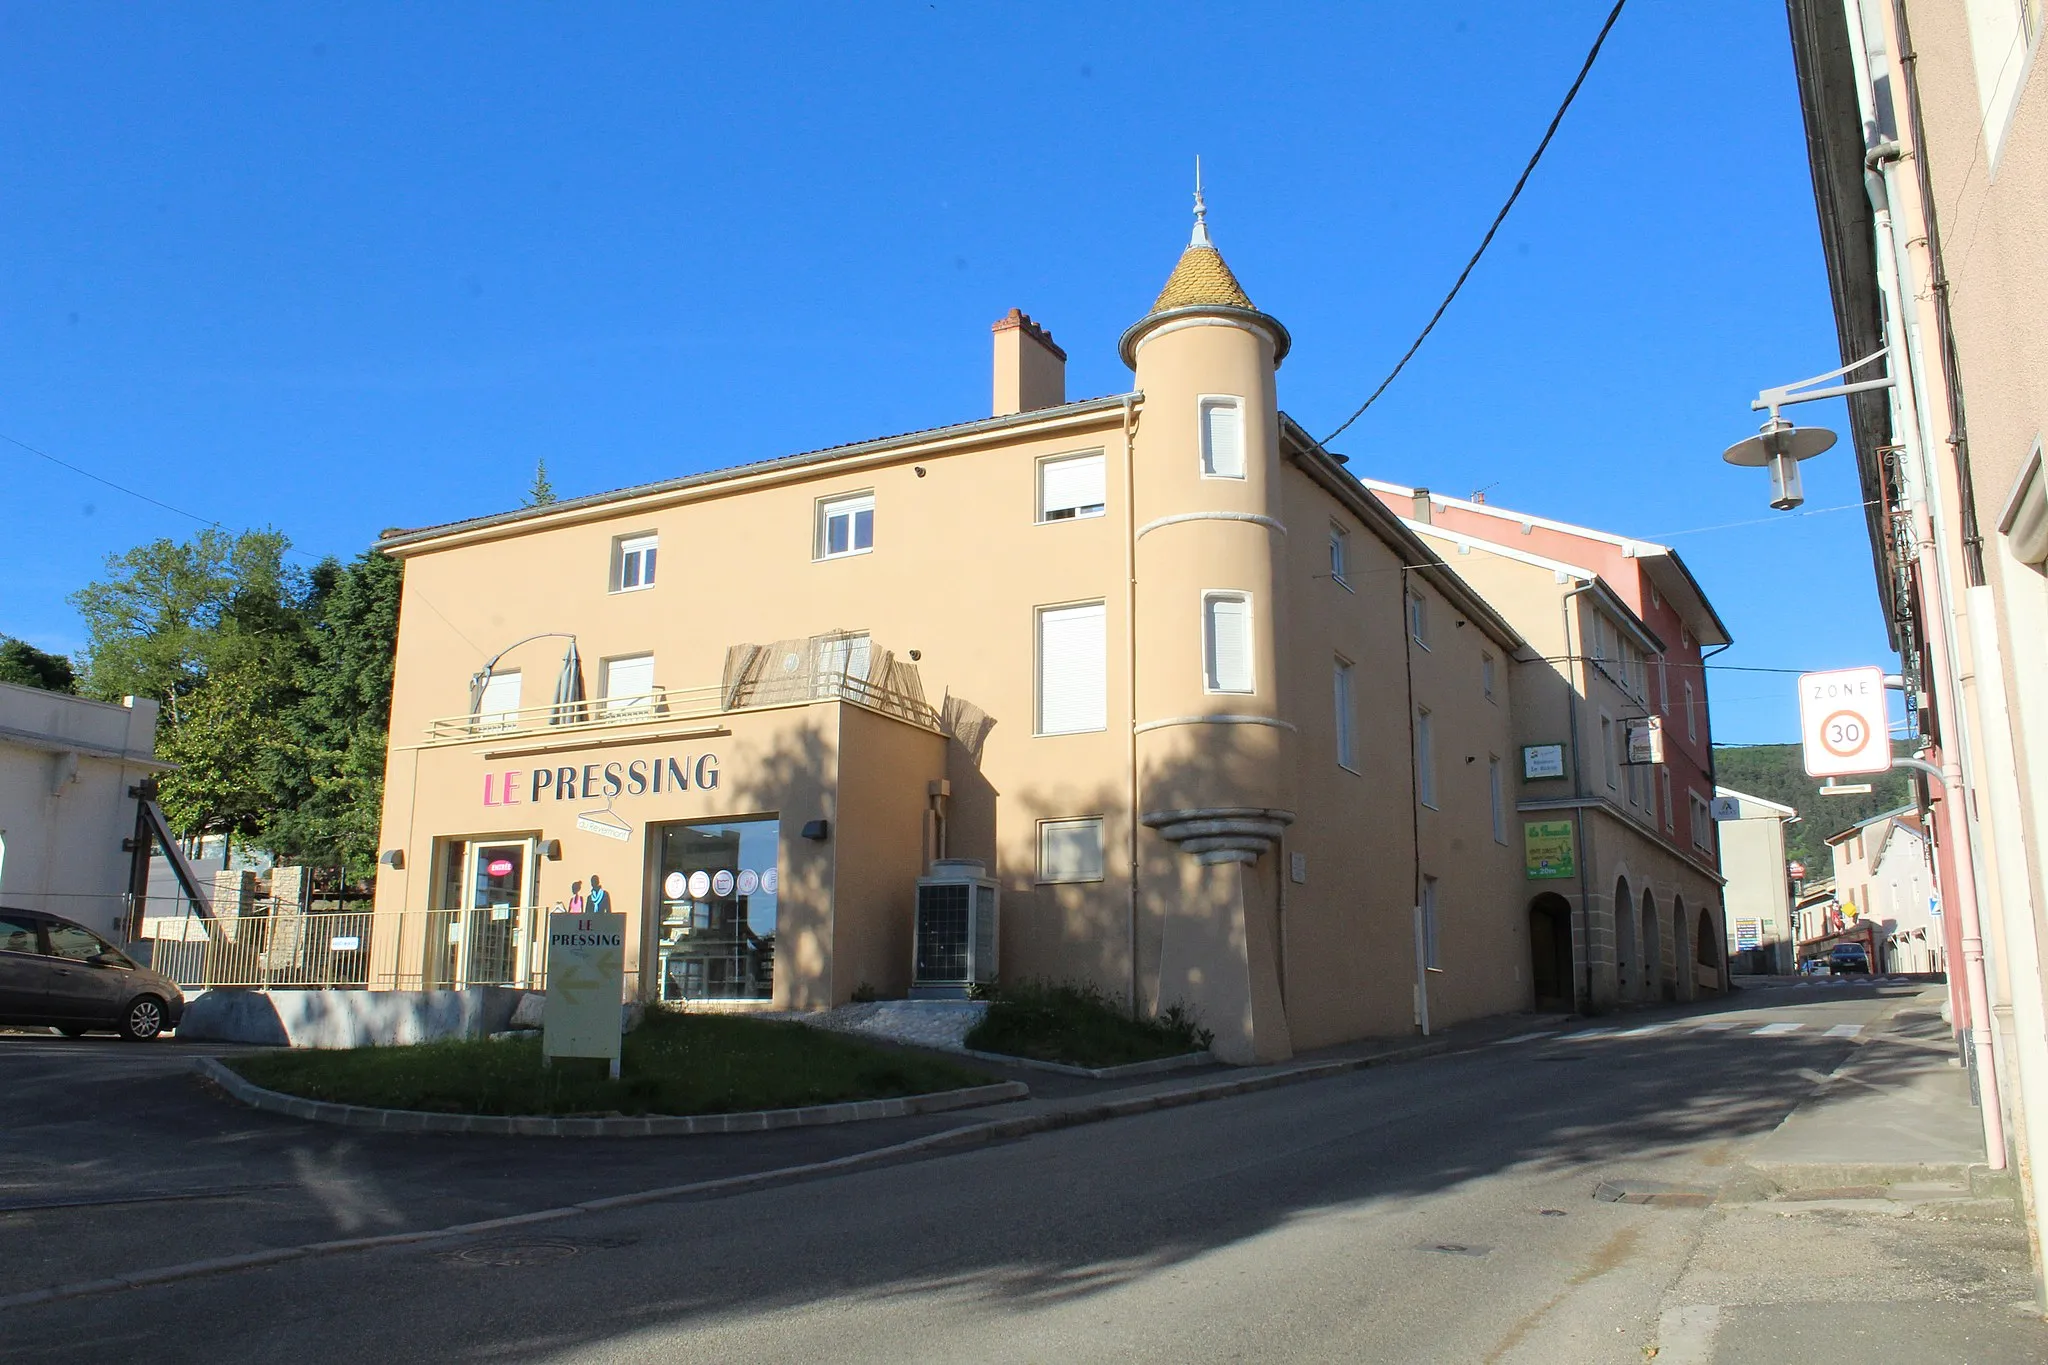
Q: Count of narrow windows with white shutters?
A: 2